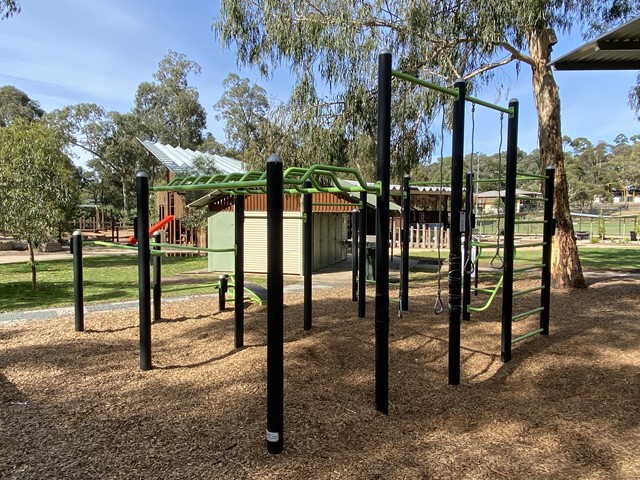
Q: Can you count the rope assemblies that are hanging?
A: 4